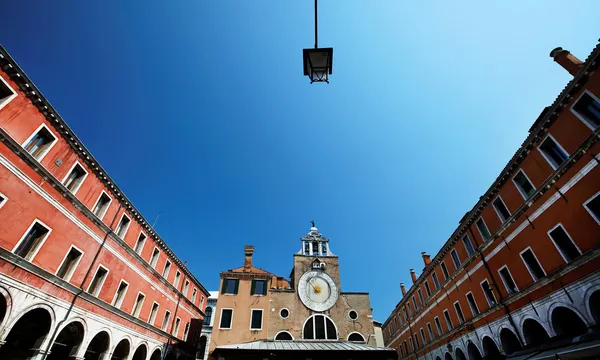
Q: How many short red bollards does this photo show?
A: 0